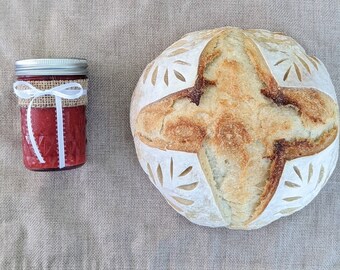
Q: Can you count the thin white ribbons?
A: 1